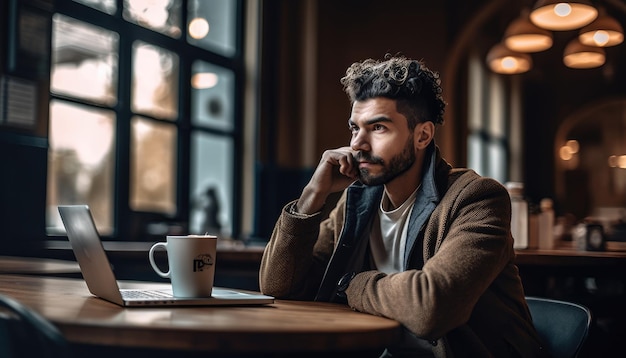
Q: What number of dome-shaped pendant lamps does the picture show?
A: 5